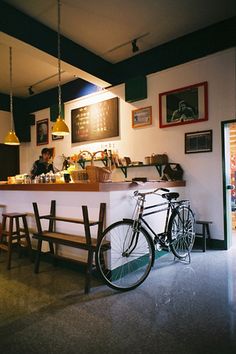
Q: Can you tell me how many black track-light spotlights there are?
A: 2